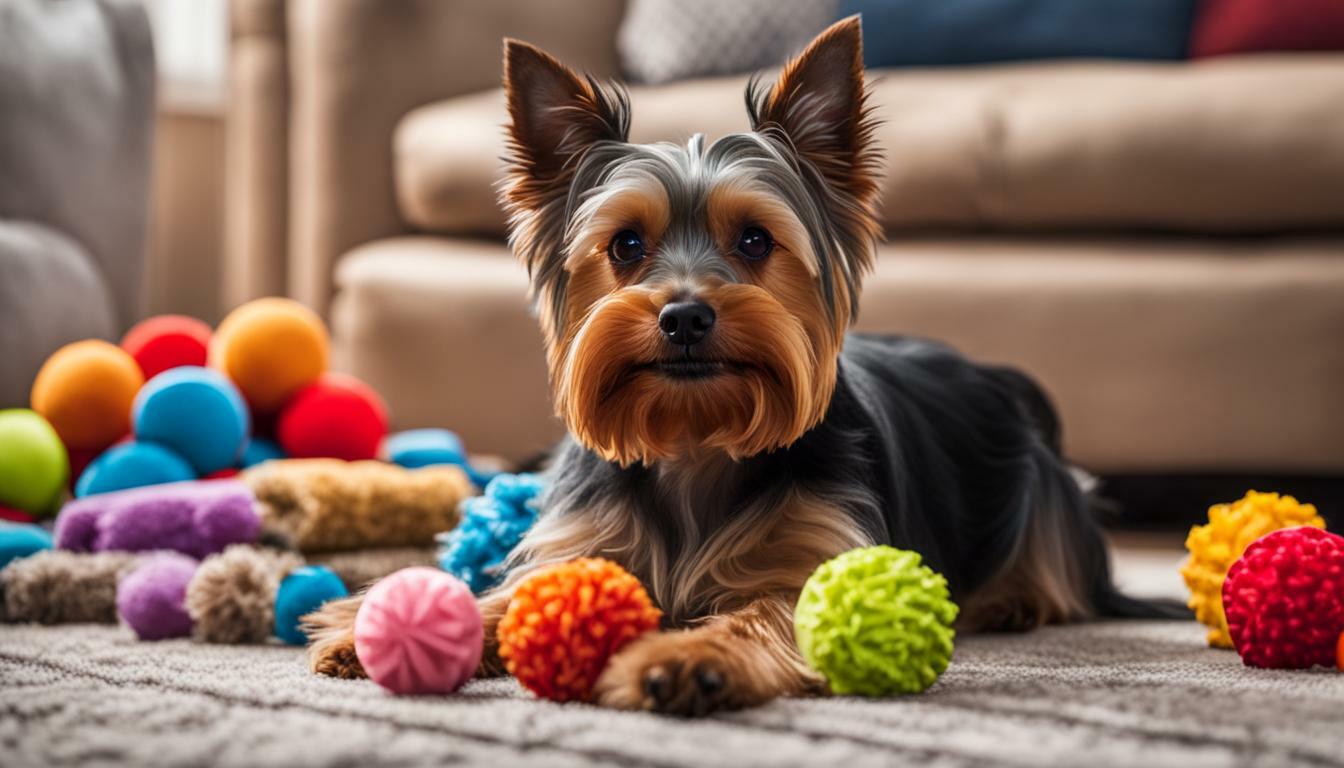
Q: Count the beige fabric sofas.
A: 1